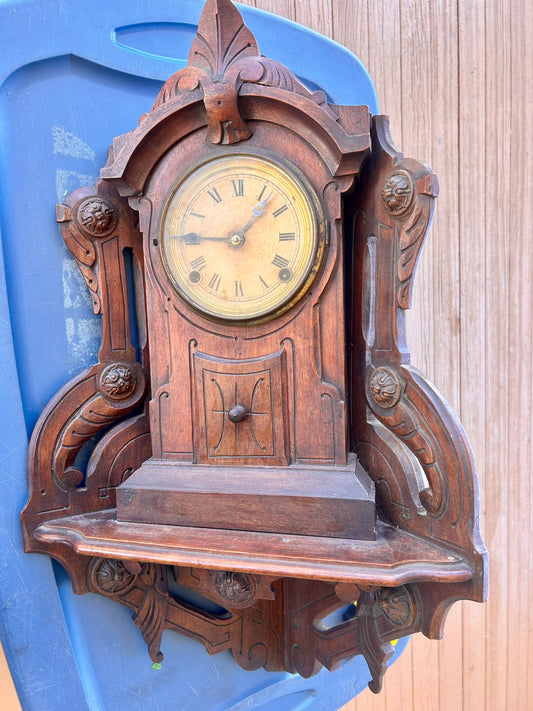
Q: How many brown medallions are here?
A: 7